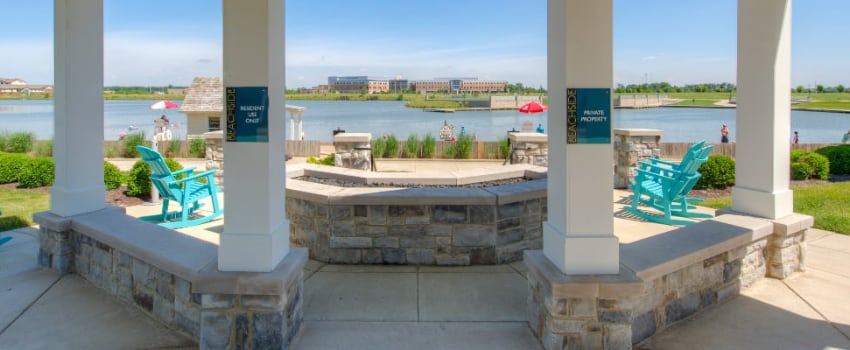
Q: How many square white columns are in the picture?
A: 4